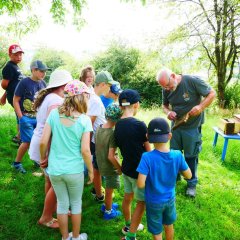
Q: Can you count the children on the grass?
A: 10